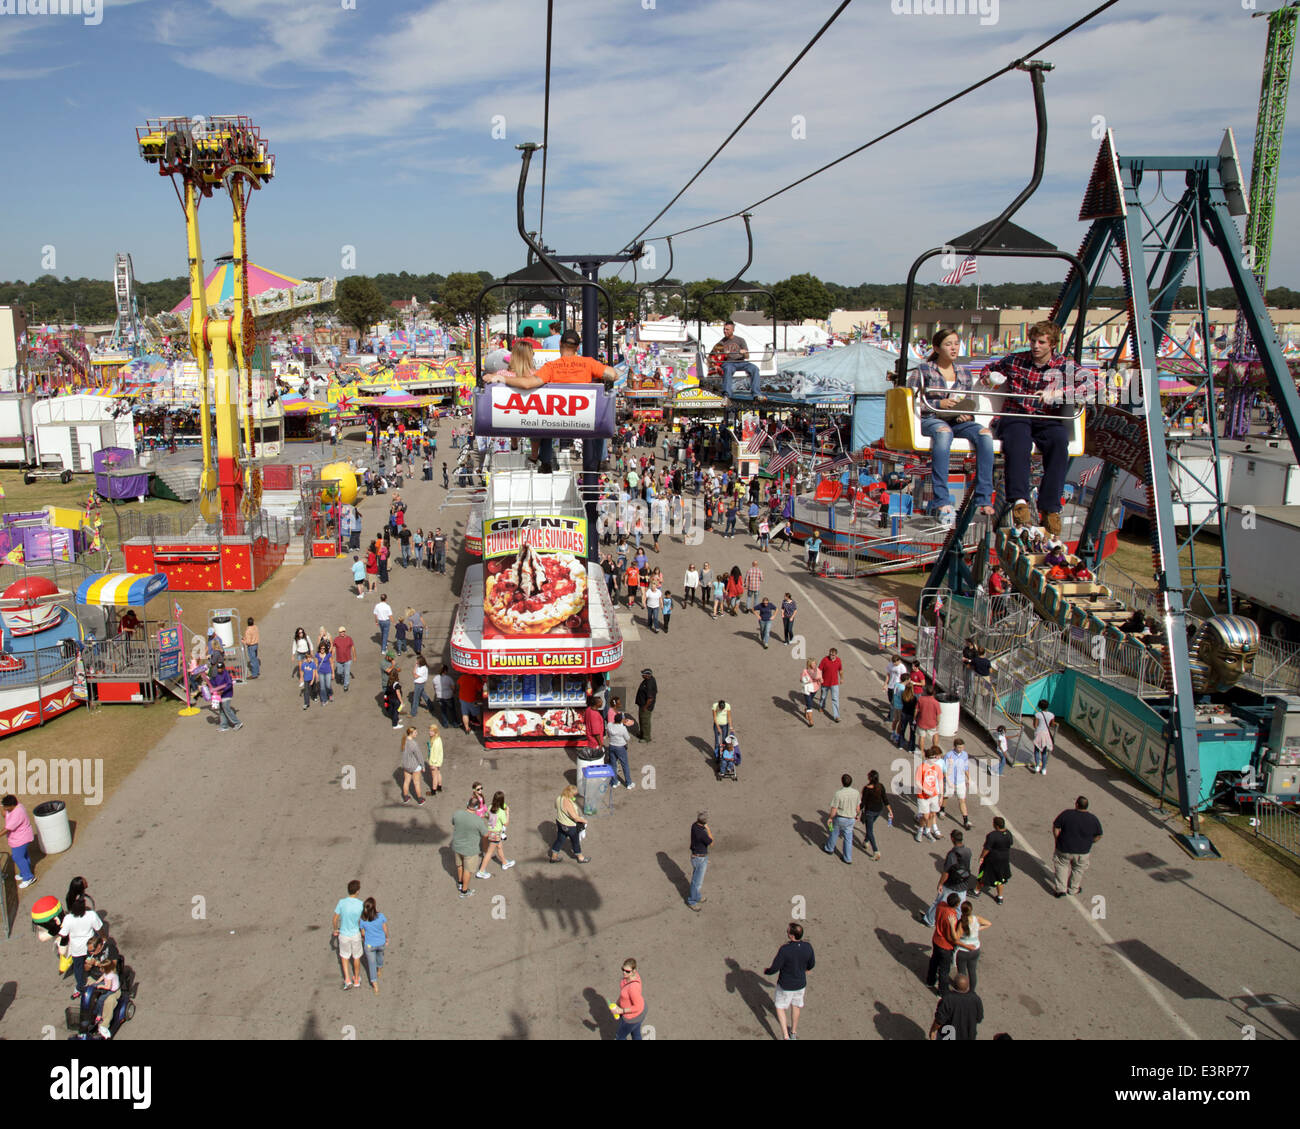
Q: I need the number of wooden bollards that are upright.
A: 0